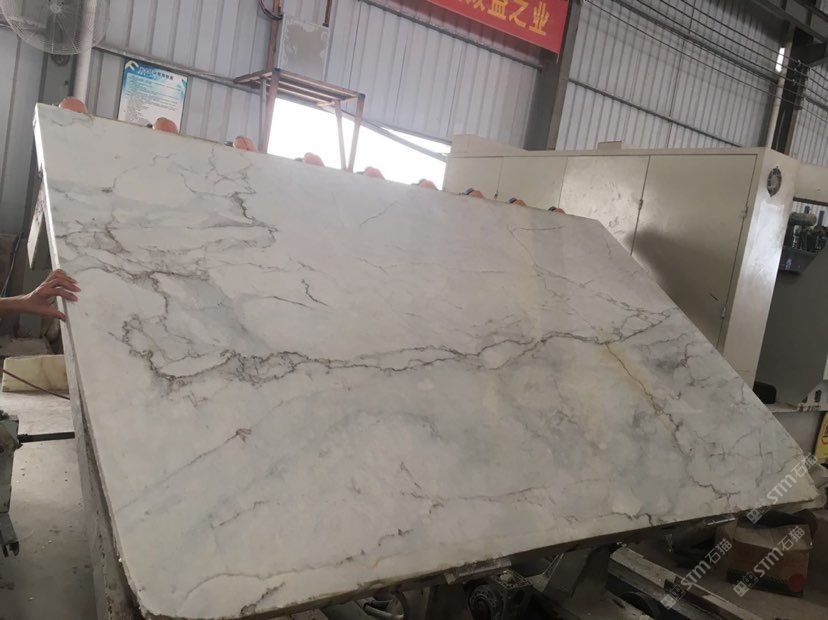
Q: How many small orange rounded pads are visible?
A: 9